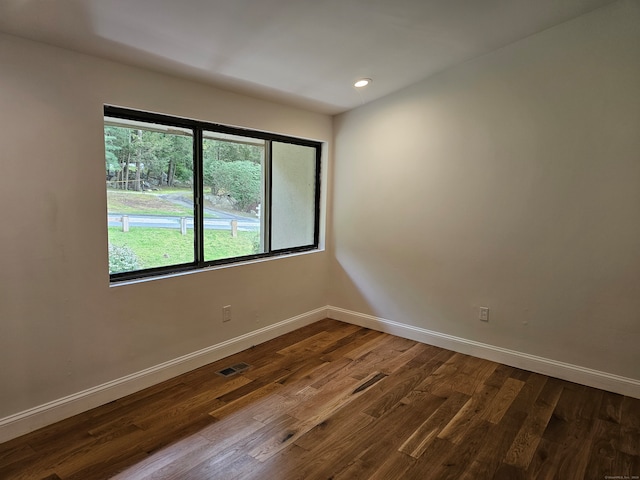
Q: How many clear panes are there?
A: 2